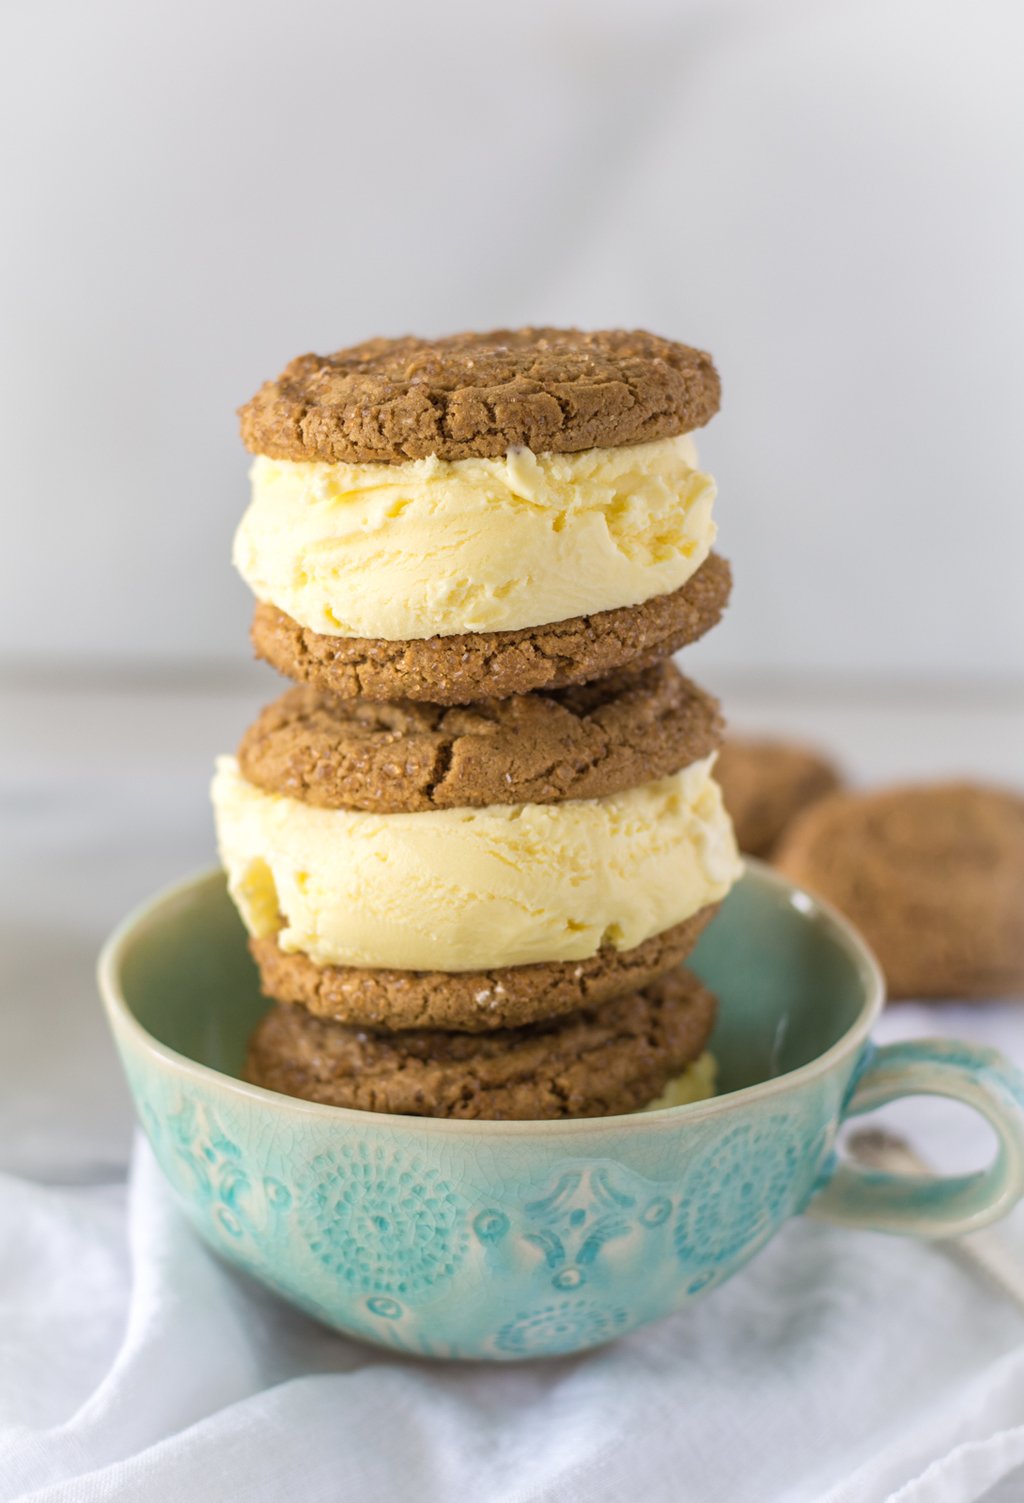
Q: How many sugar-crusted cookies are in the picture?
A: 7